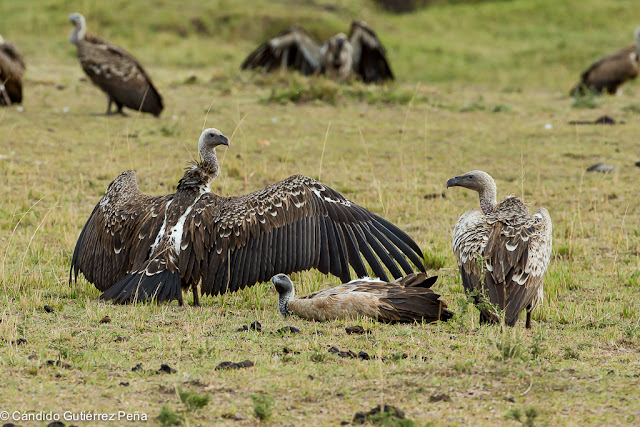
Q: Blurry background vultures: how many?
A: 4